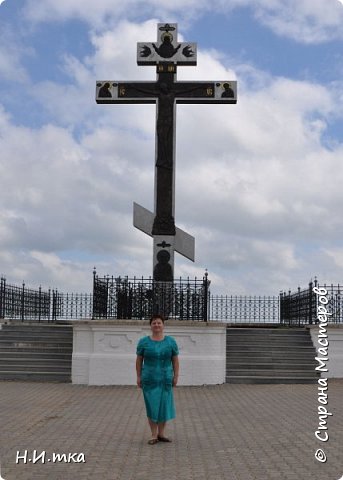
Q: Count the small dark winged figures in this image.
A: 2